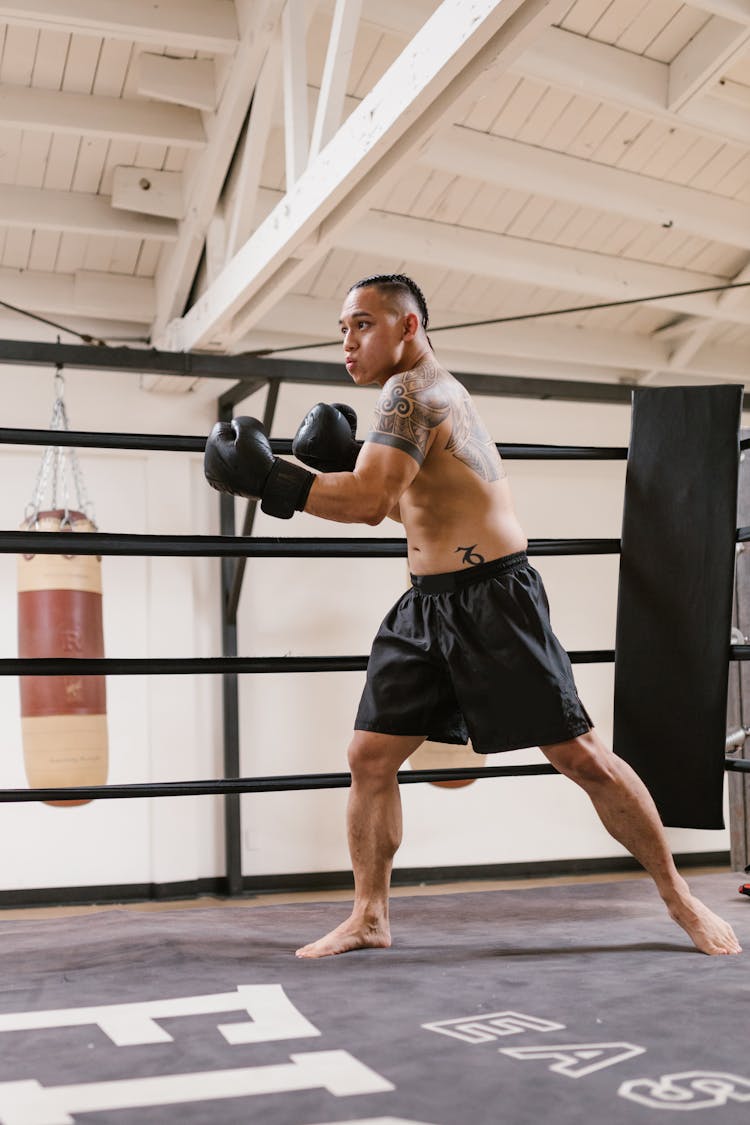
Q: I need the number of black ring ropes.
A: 4